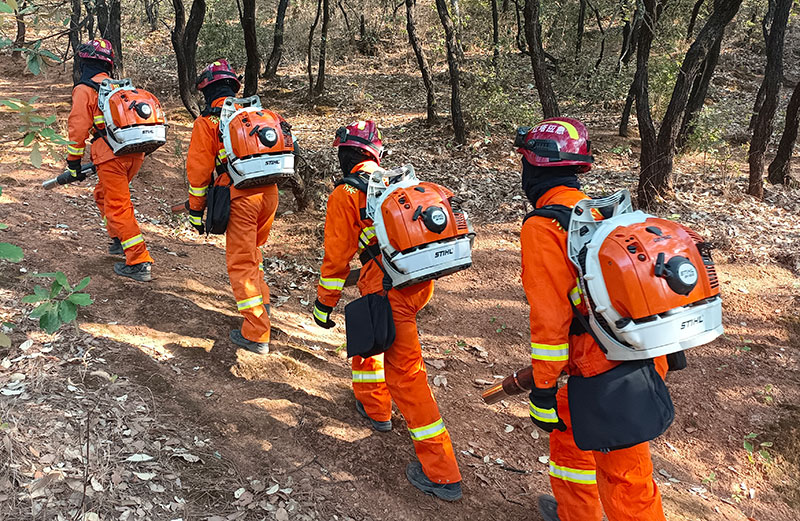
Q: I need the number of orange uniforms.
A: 4